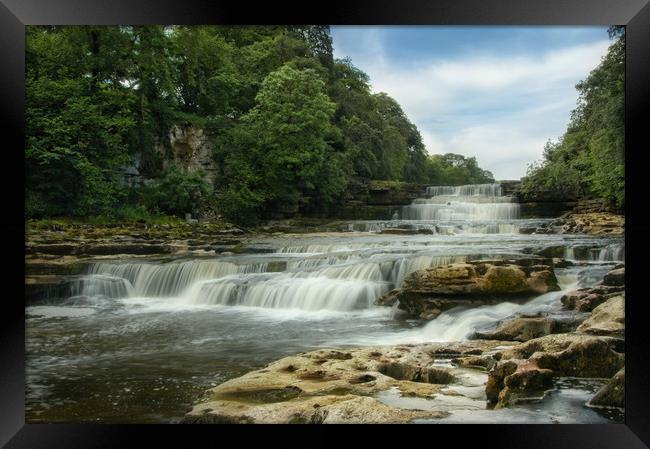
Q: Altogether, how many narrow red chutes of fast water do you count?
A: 0